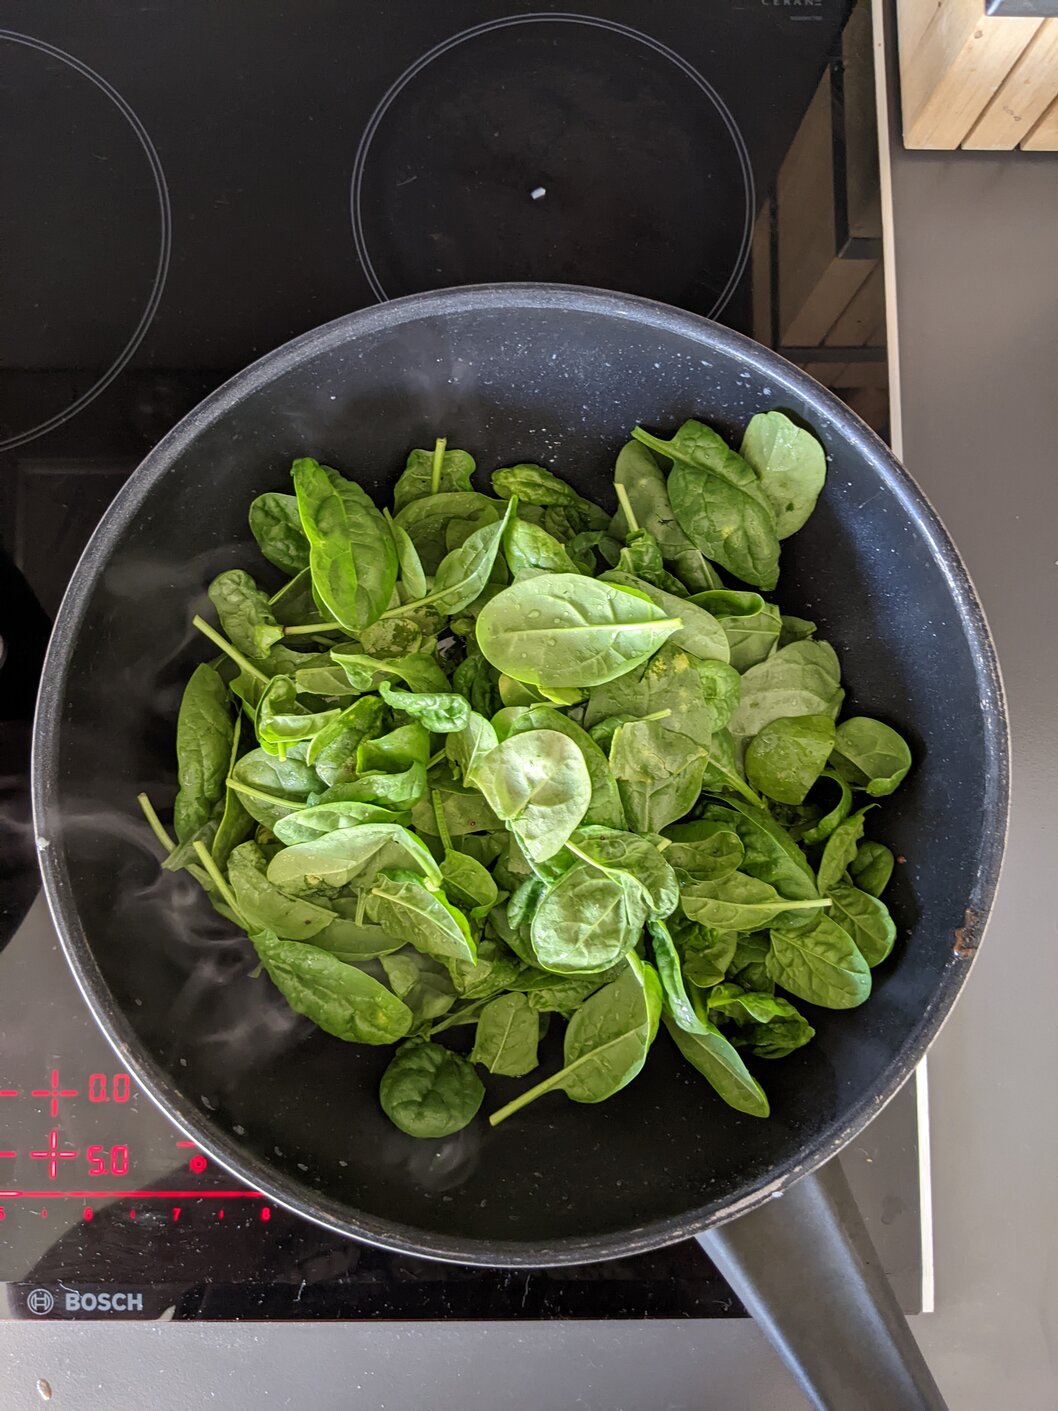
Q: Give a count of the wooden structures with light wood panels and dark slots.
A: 1